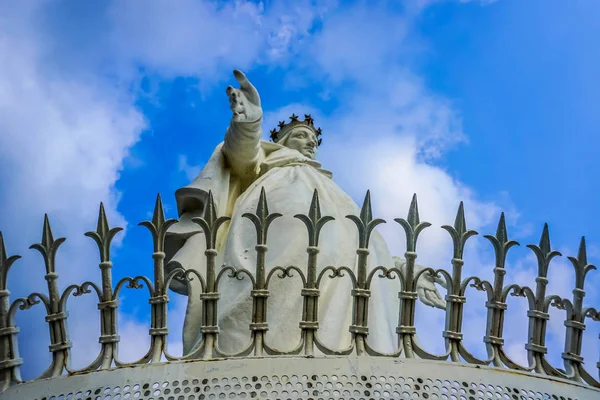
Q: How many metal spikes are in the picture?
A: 13